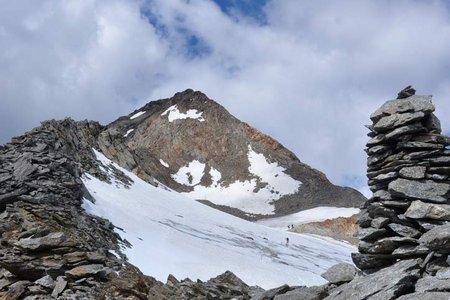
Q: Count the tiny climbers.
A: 3